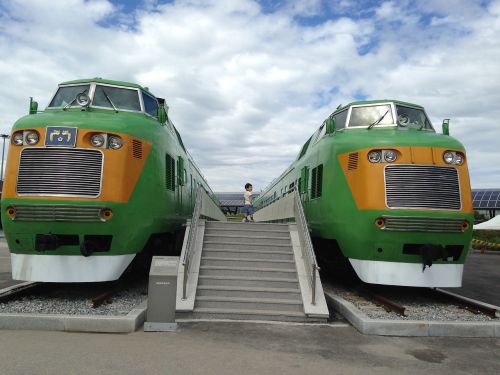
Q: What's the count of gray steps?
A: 11